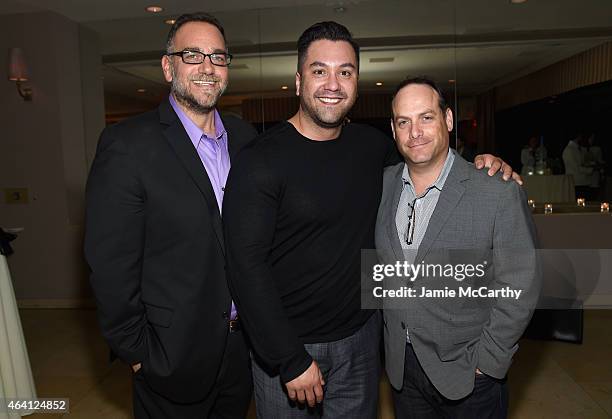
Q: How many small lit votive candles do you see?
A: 4